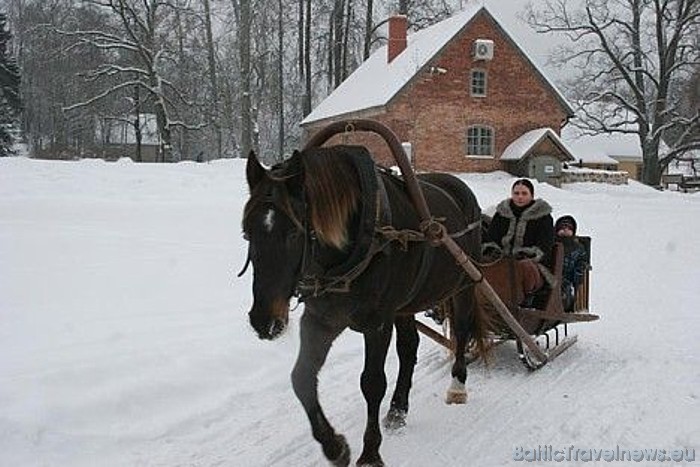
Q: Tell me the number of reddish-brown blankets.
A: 1